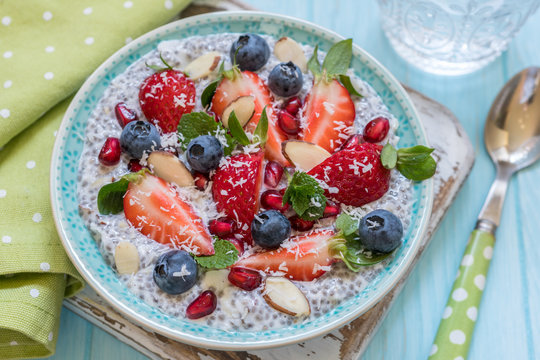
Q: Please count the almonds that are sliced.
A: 7